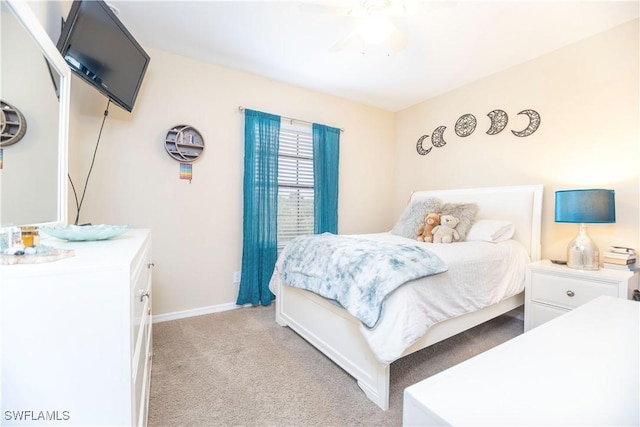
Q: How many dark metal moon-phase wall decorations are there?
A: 5